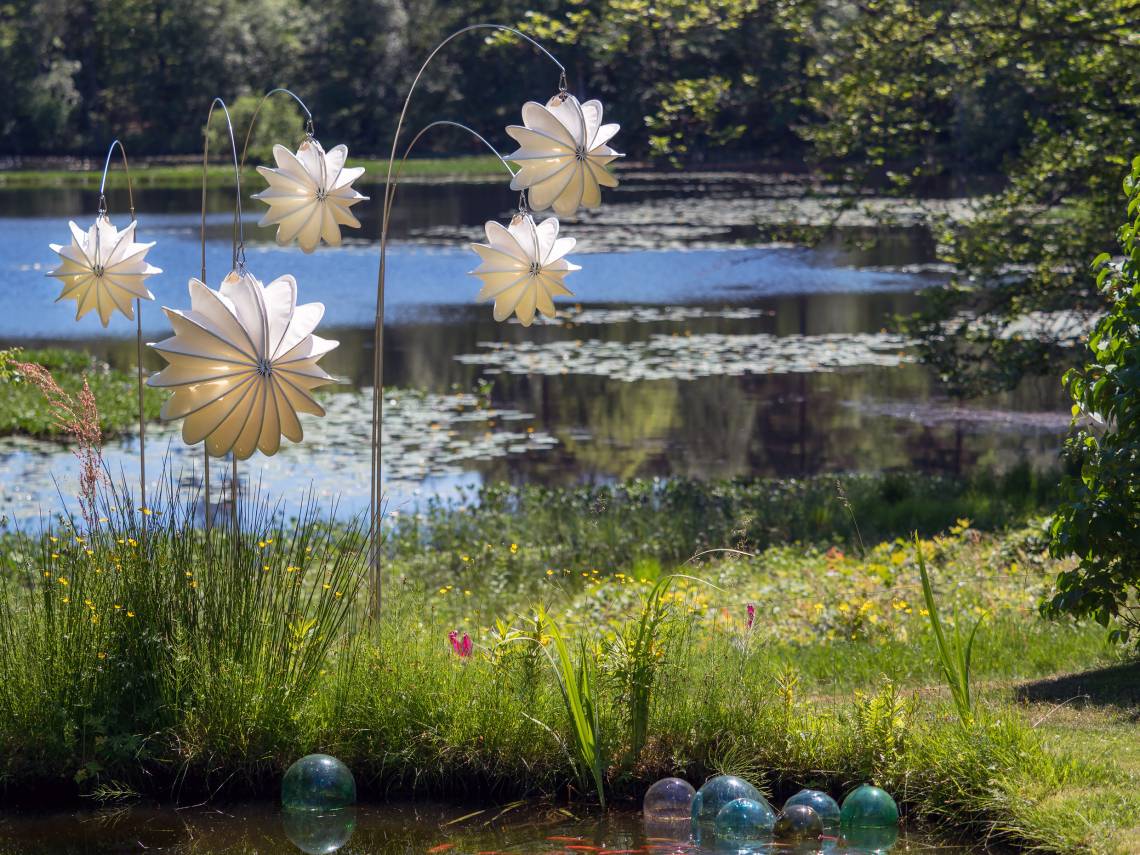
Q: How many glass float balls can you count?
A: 7